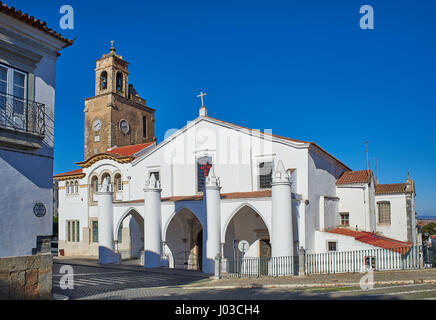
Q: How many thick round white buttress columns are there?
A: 4